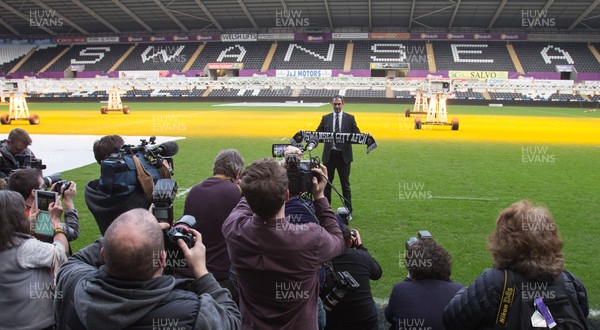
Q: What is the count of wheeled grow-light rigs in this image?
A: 4